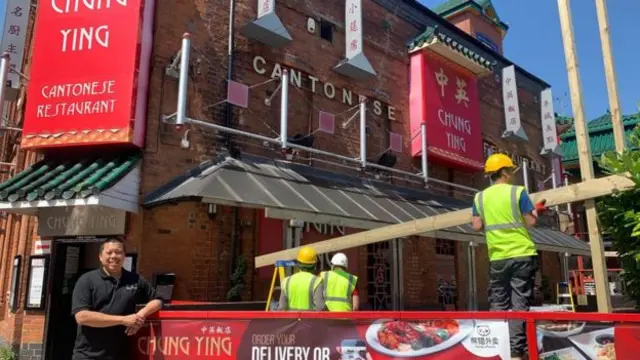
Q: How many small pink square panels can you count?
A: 3